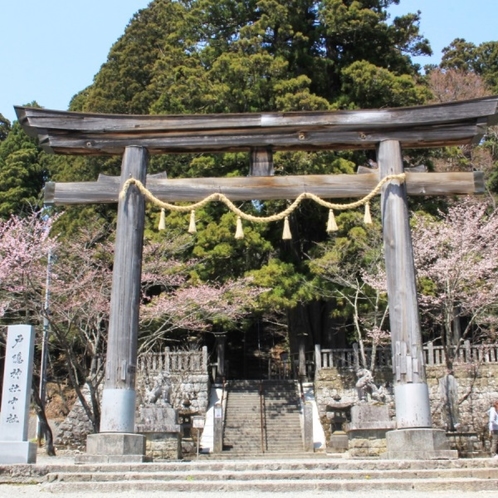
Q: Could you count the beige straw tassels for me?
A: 6